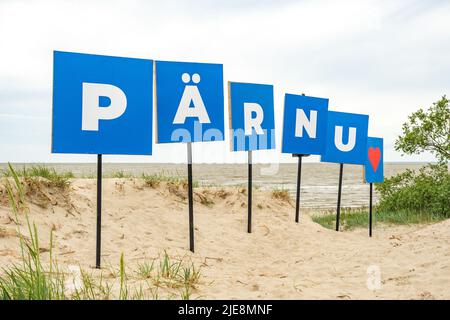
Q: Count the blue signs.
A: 6